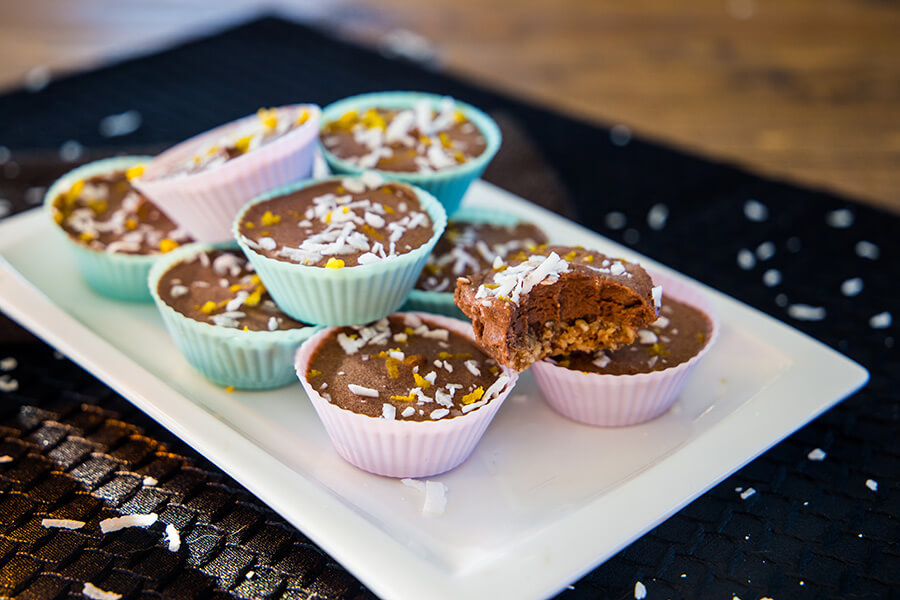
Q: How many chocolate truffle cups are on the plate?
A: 9